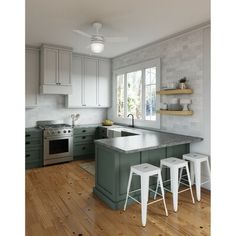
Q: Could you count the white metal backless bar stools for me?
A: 3